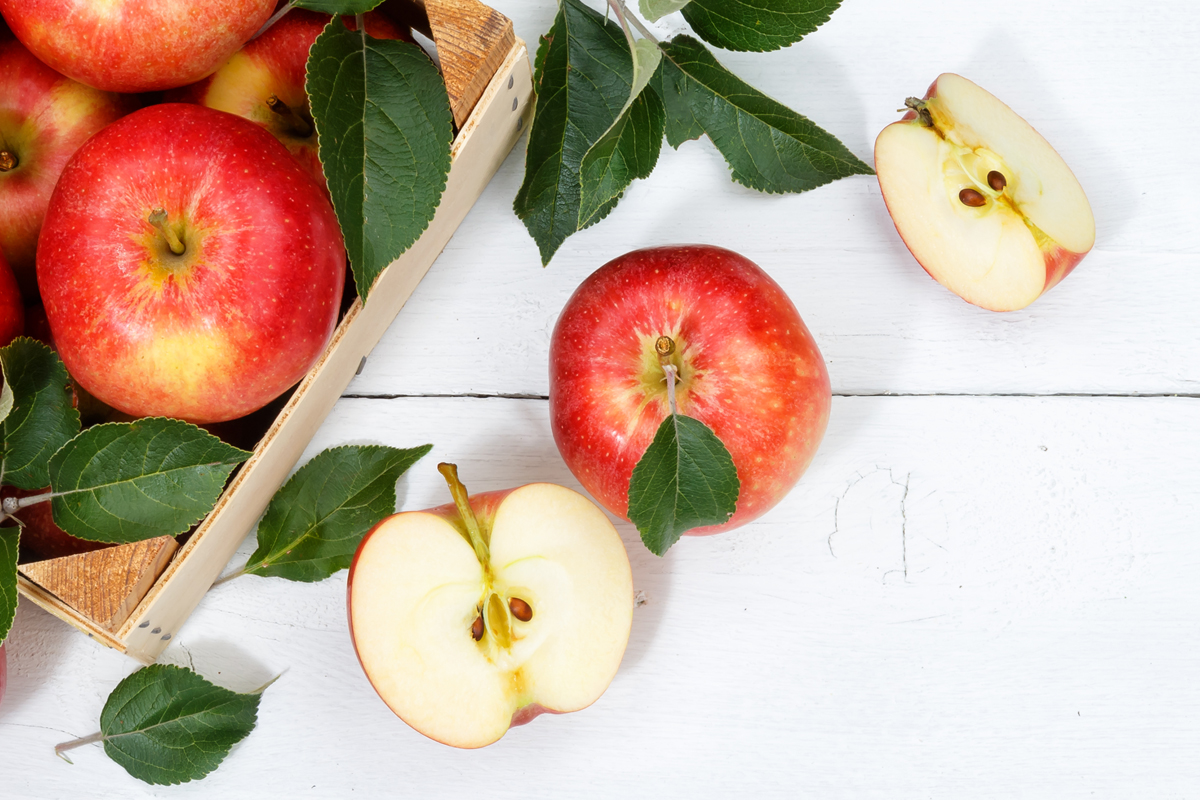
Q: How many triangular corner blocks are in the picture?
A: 2